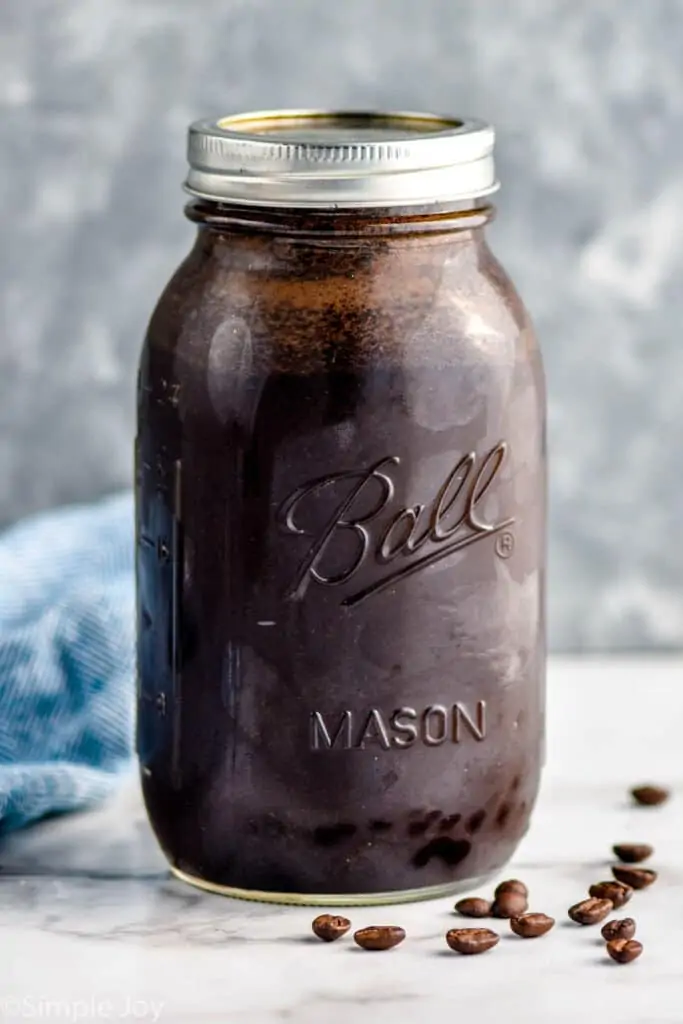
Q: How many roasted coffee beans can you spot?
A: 14